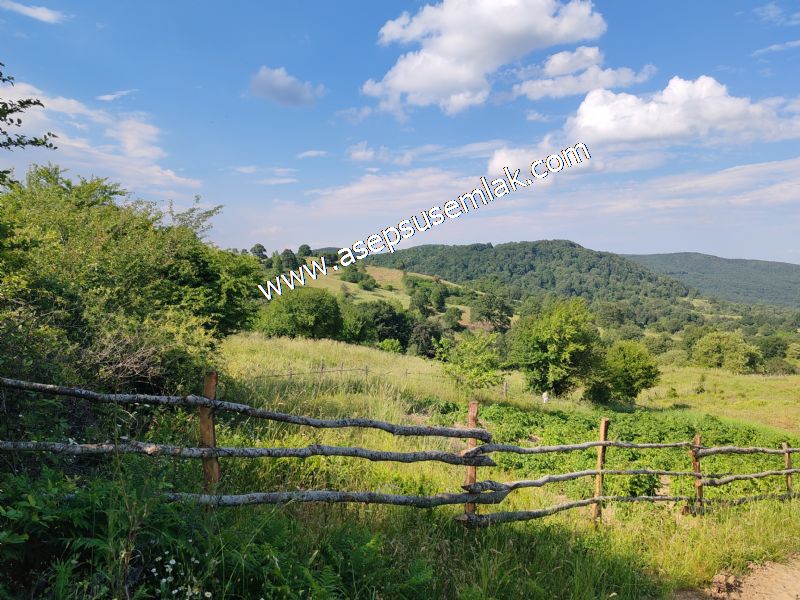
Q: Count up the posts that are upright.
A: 5